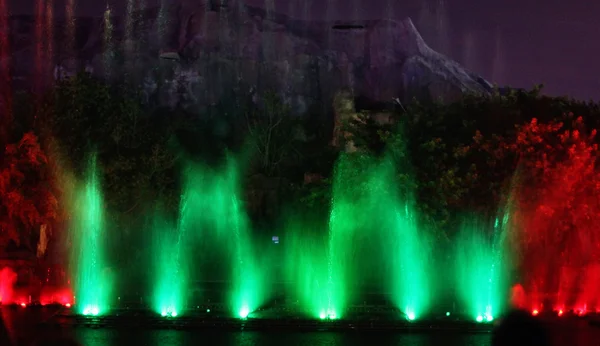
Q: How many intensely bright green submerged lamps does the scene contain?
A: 6